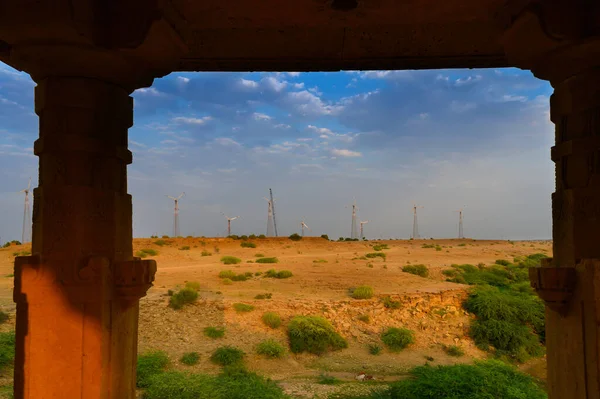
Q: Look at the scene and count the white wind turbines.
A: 9